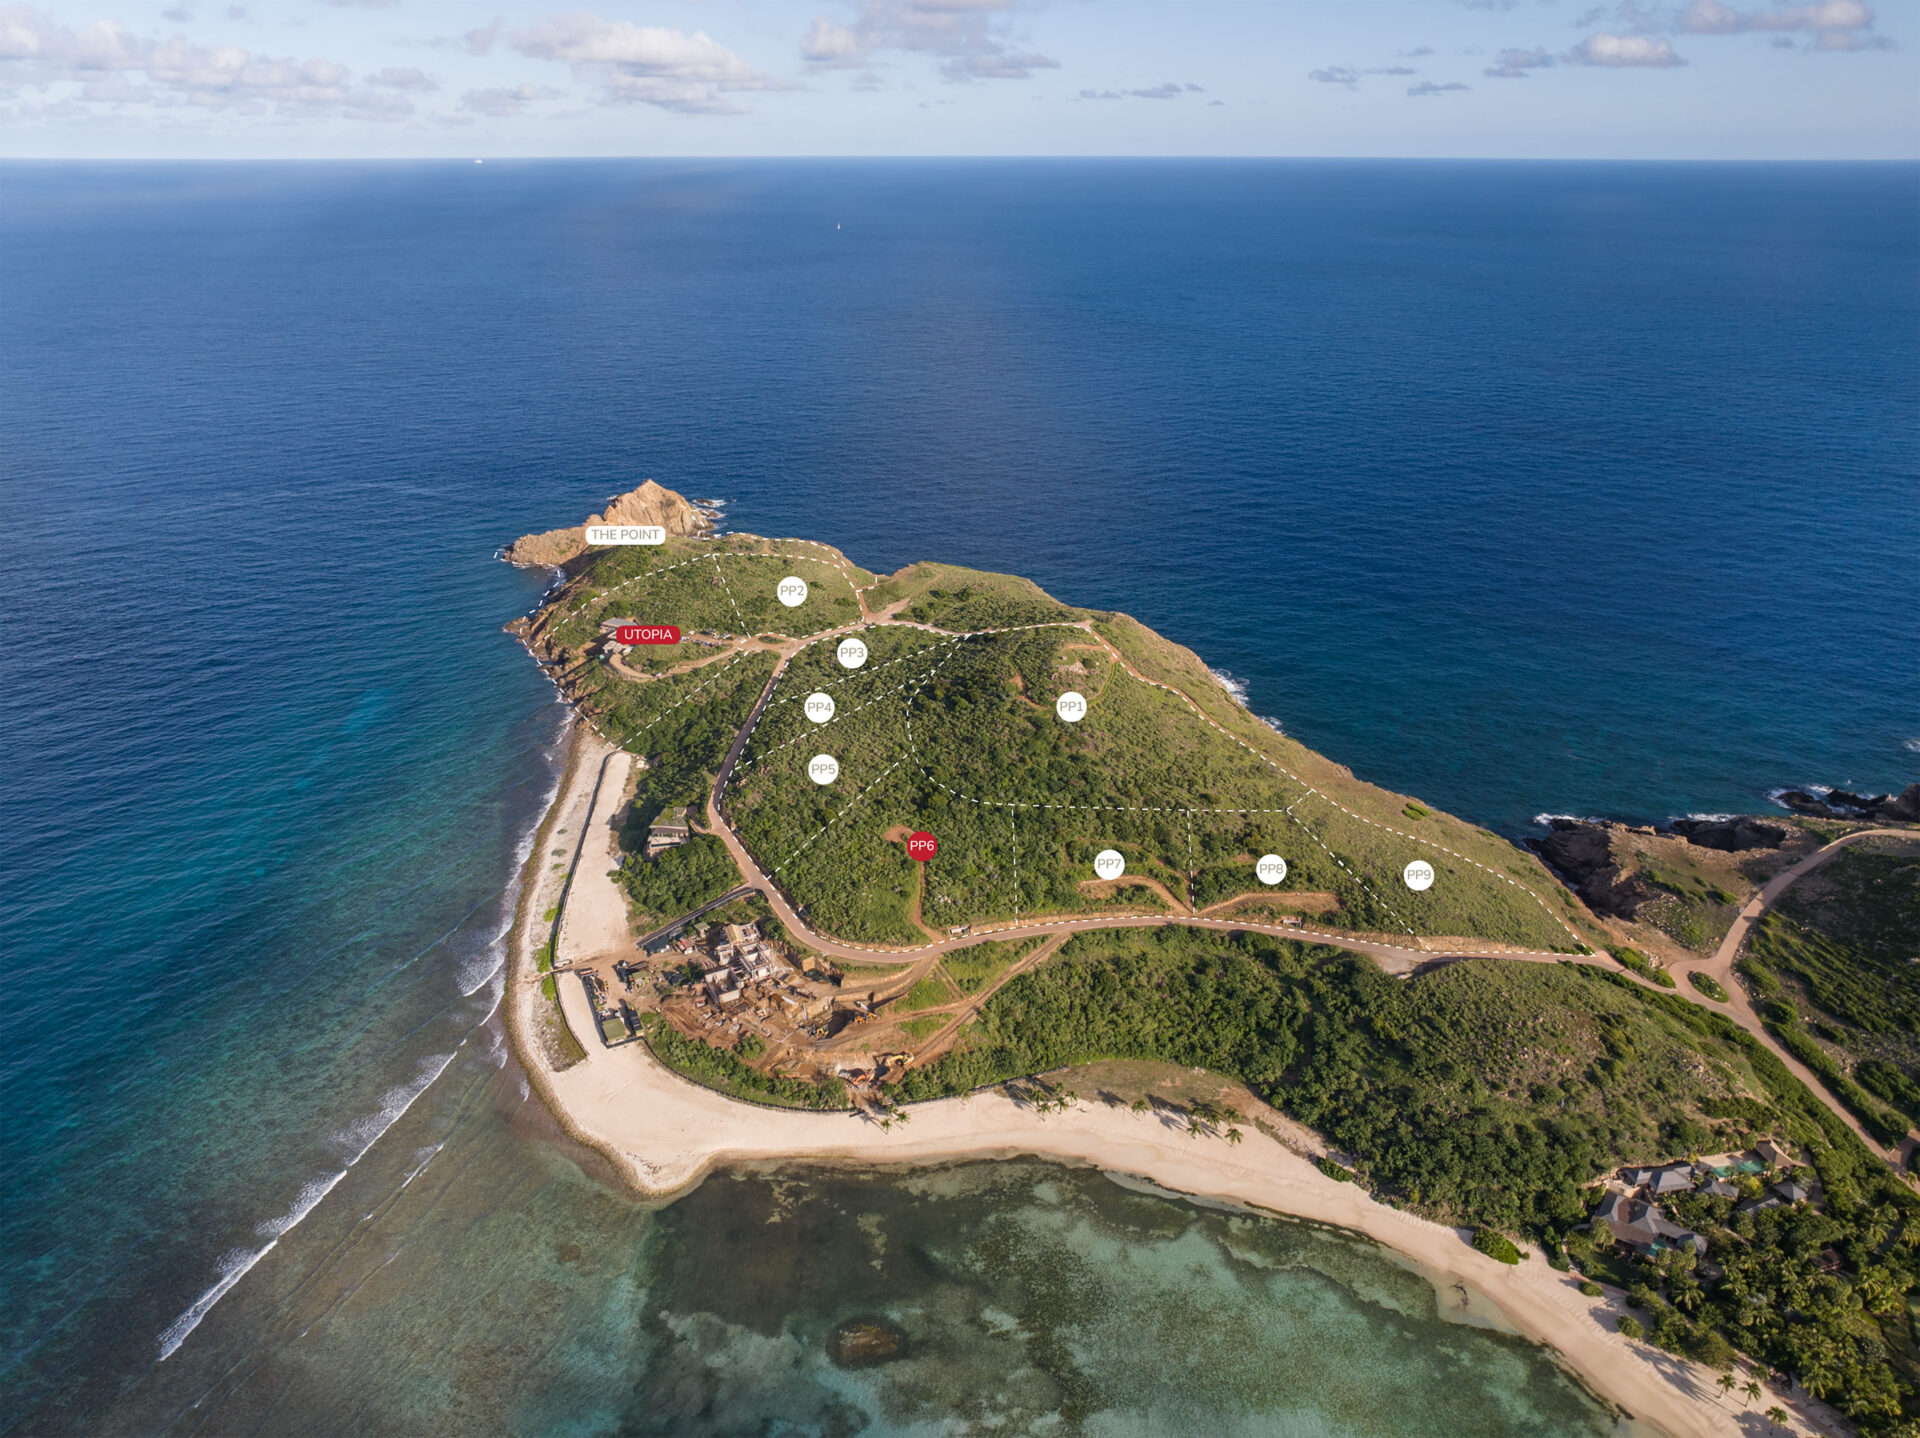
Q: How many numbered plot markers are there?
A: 9